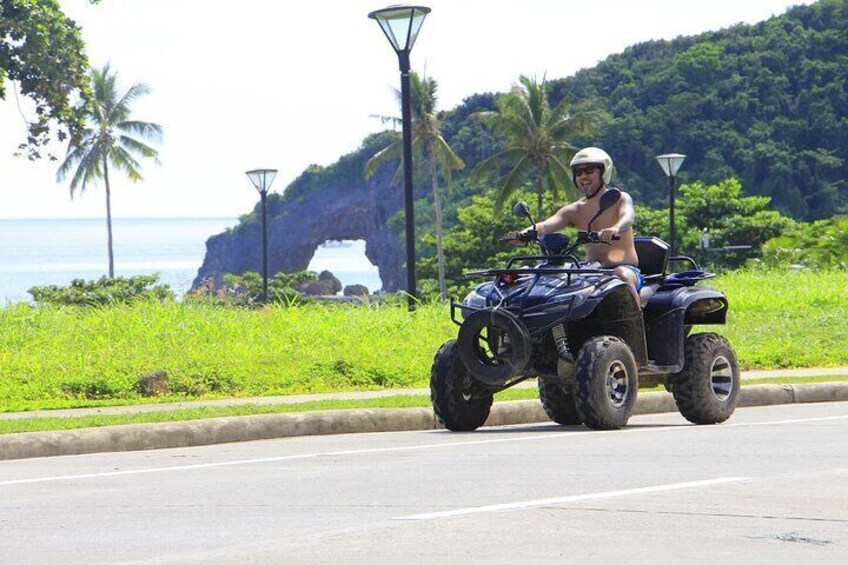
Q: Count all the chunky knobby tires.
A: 4